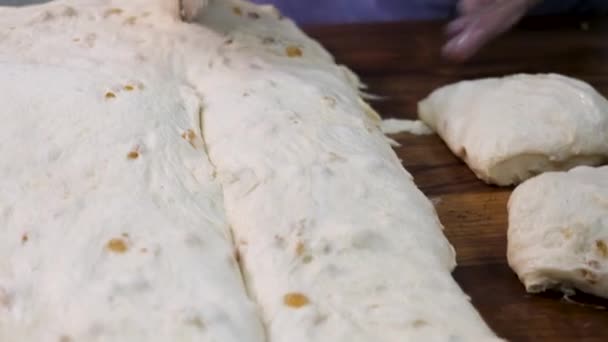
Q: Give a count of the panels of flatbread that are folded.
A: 2